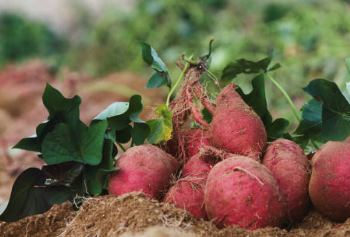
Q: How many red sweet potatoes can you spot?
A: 8